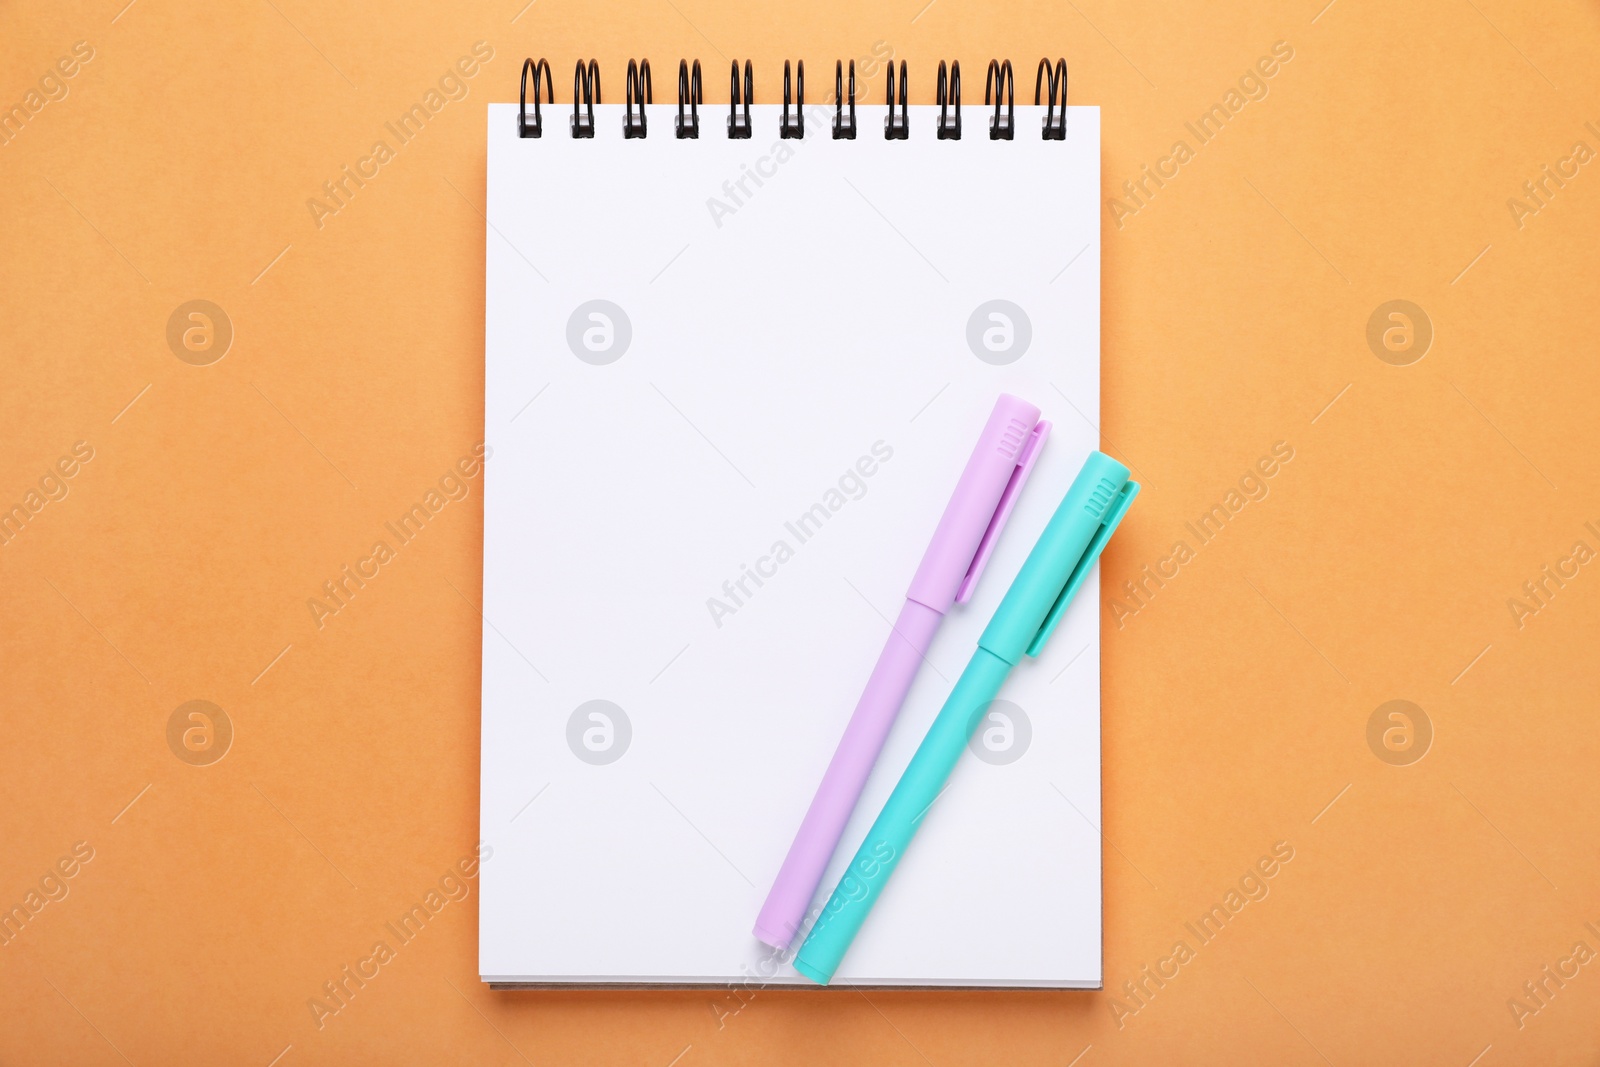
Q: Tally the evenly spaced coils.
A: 11